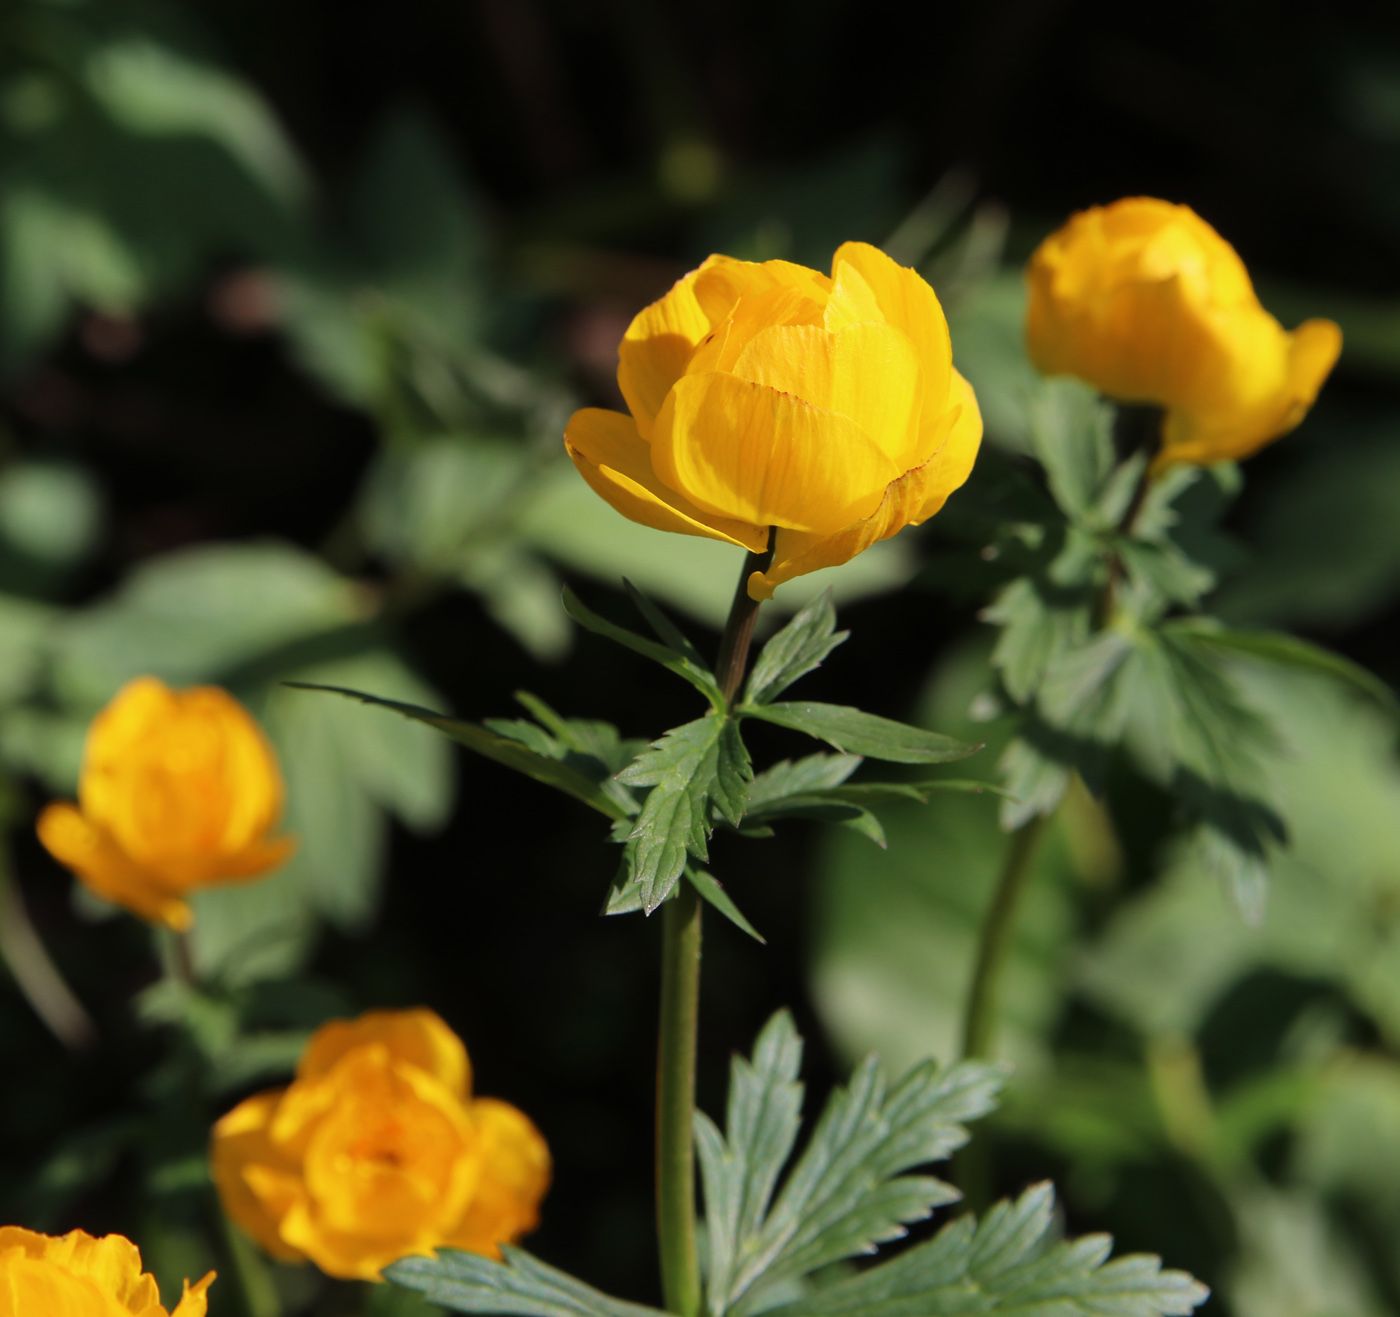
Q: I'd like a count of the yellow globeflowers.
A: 5